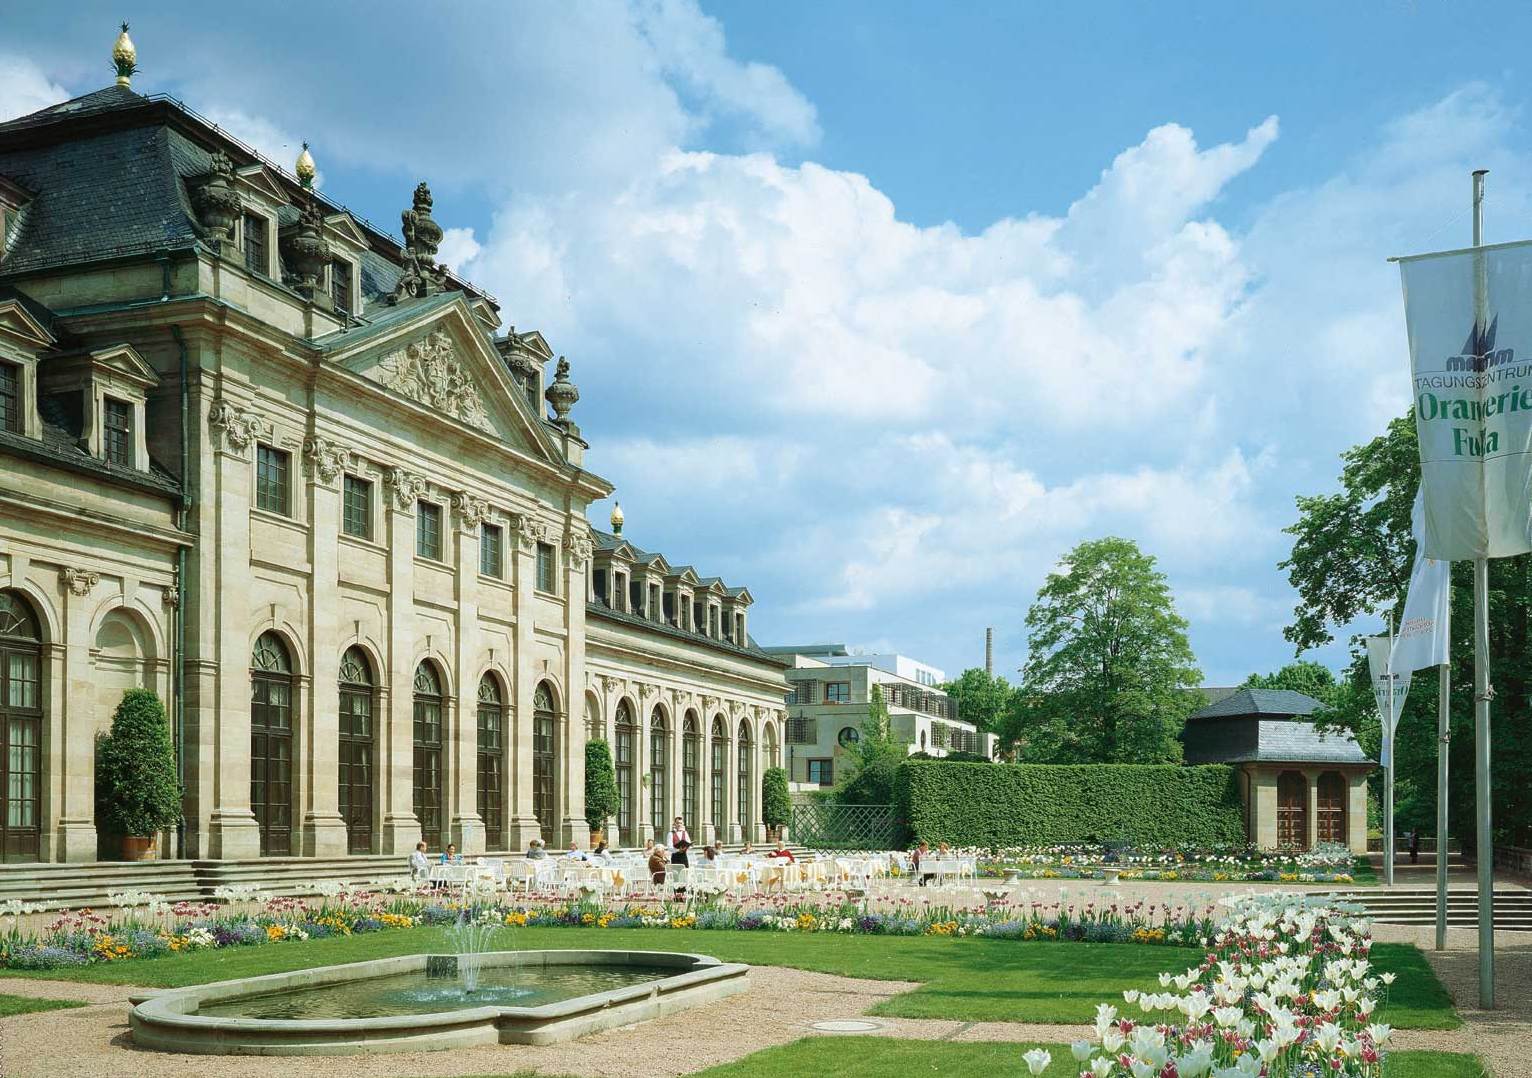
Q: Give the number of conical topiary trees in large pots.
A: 3